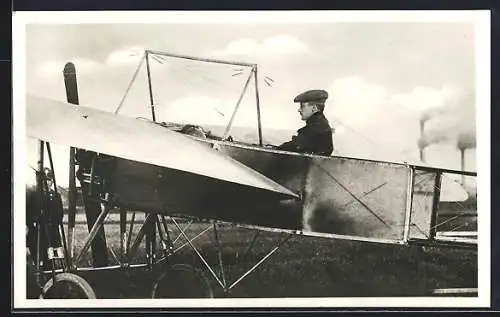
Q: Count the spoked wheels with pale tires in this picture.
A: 2